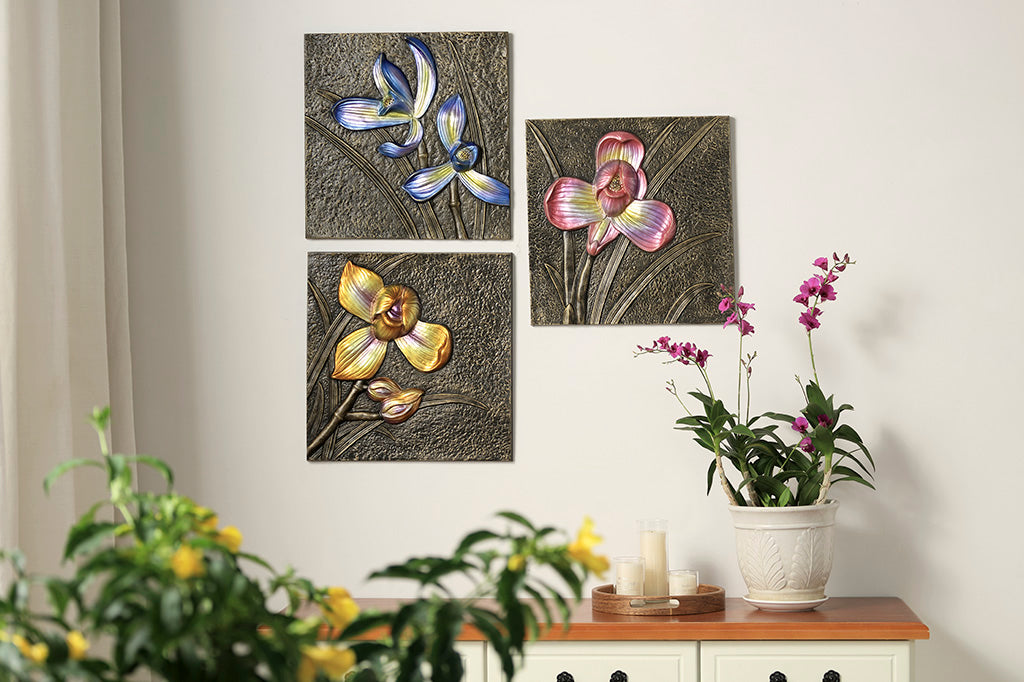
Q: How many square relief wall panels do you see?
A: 3